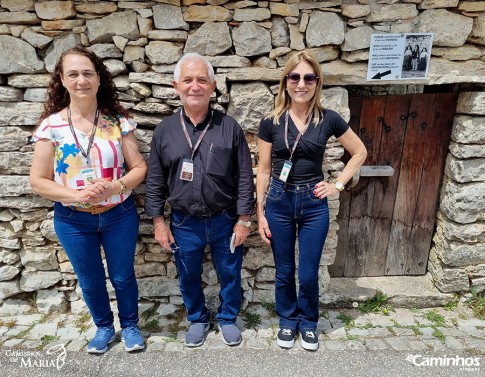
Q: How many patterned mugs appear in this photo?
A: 0